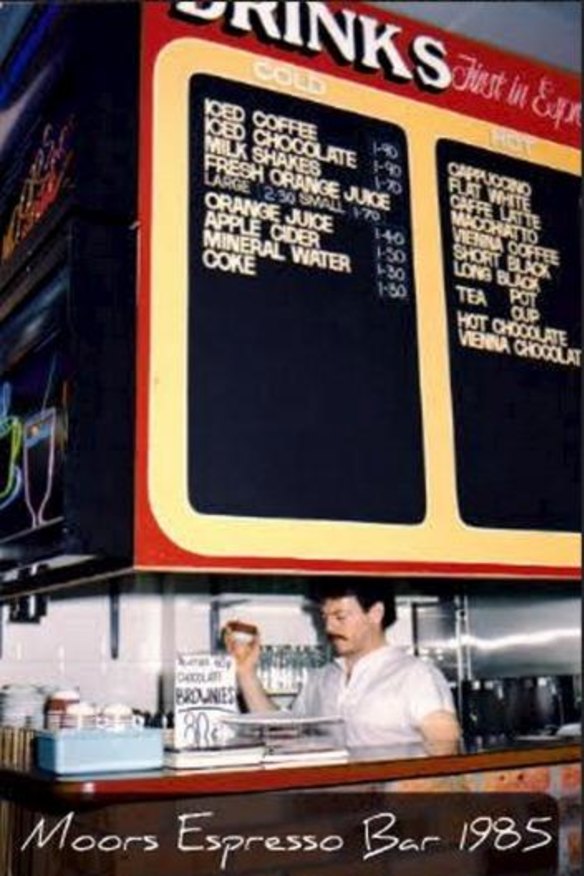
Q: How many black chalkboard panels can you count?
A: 2